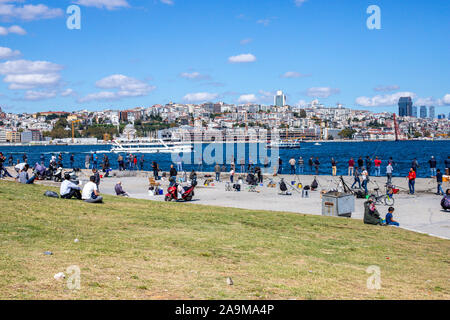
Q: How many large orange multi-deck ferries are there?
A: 0